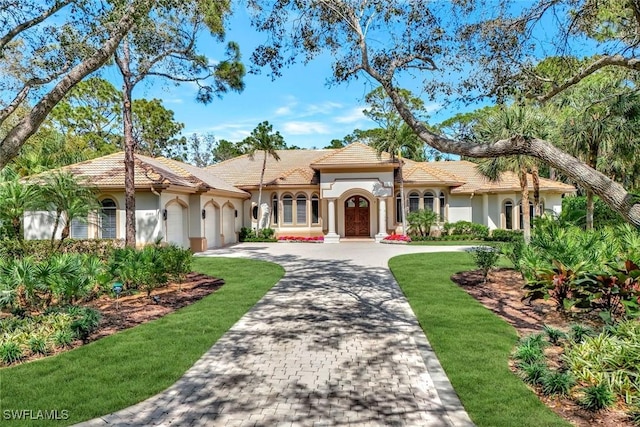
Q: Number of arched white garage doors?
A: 3